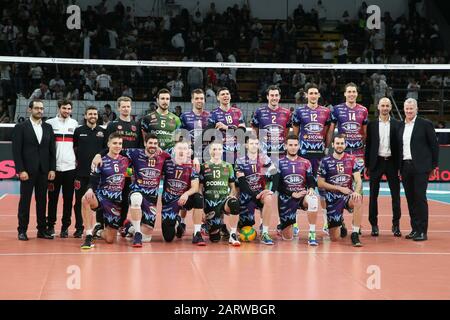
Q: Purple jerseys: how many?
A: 11